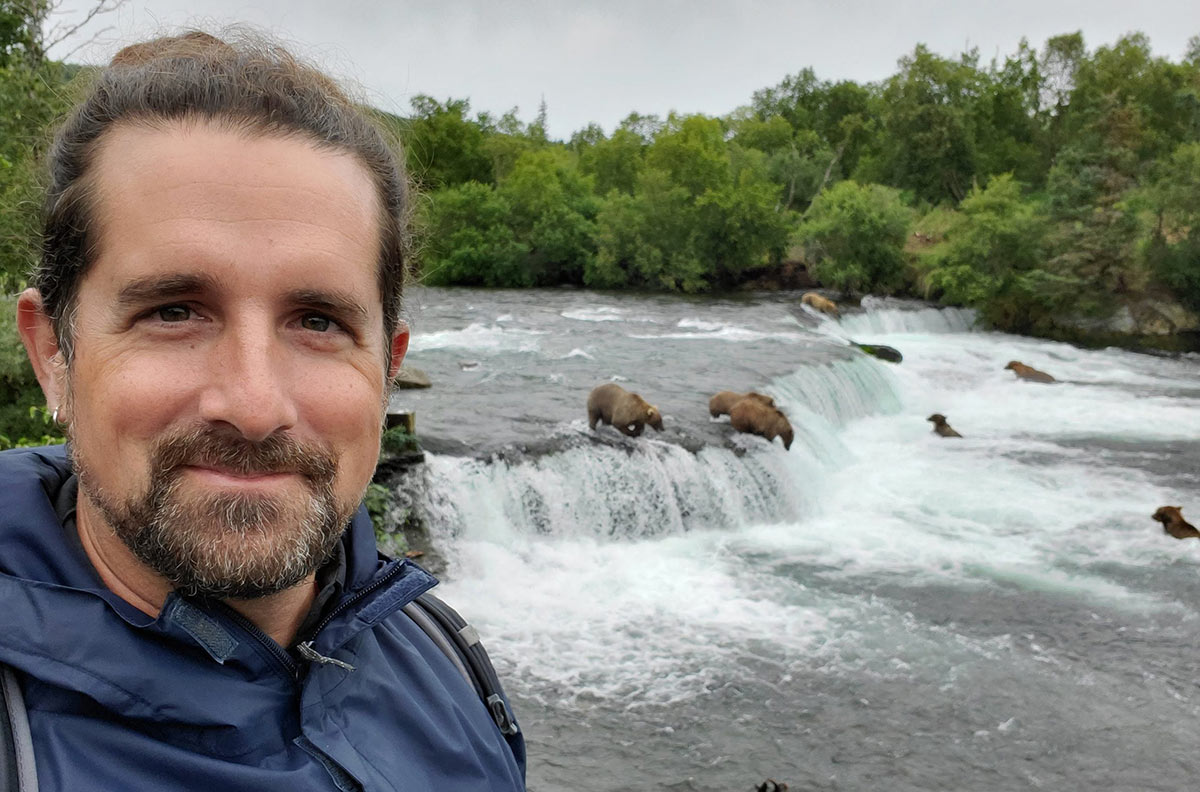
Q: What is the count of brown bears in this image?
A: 7